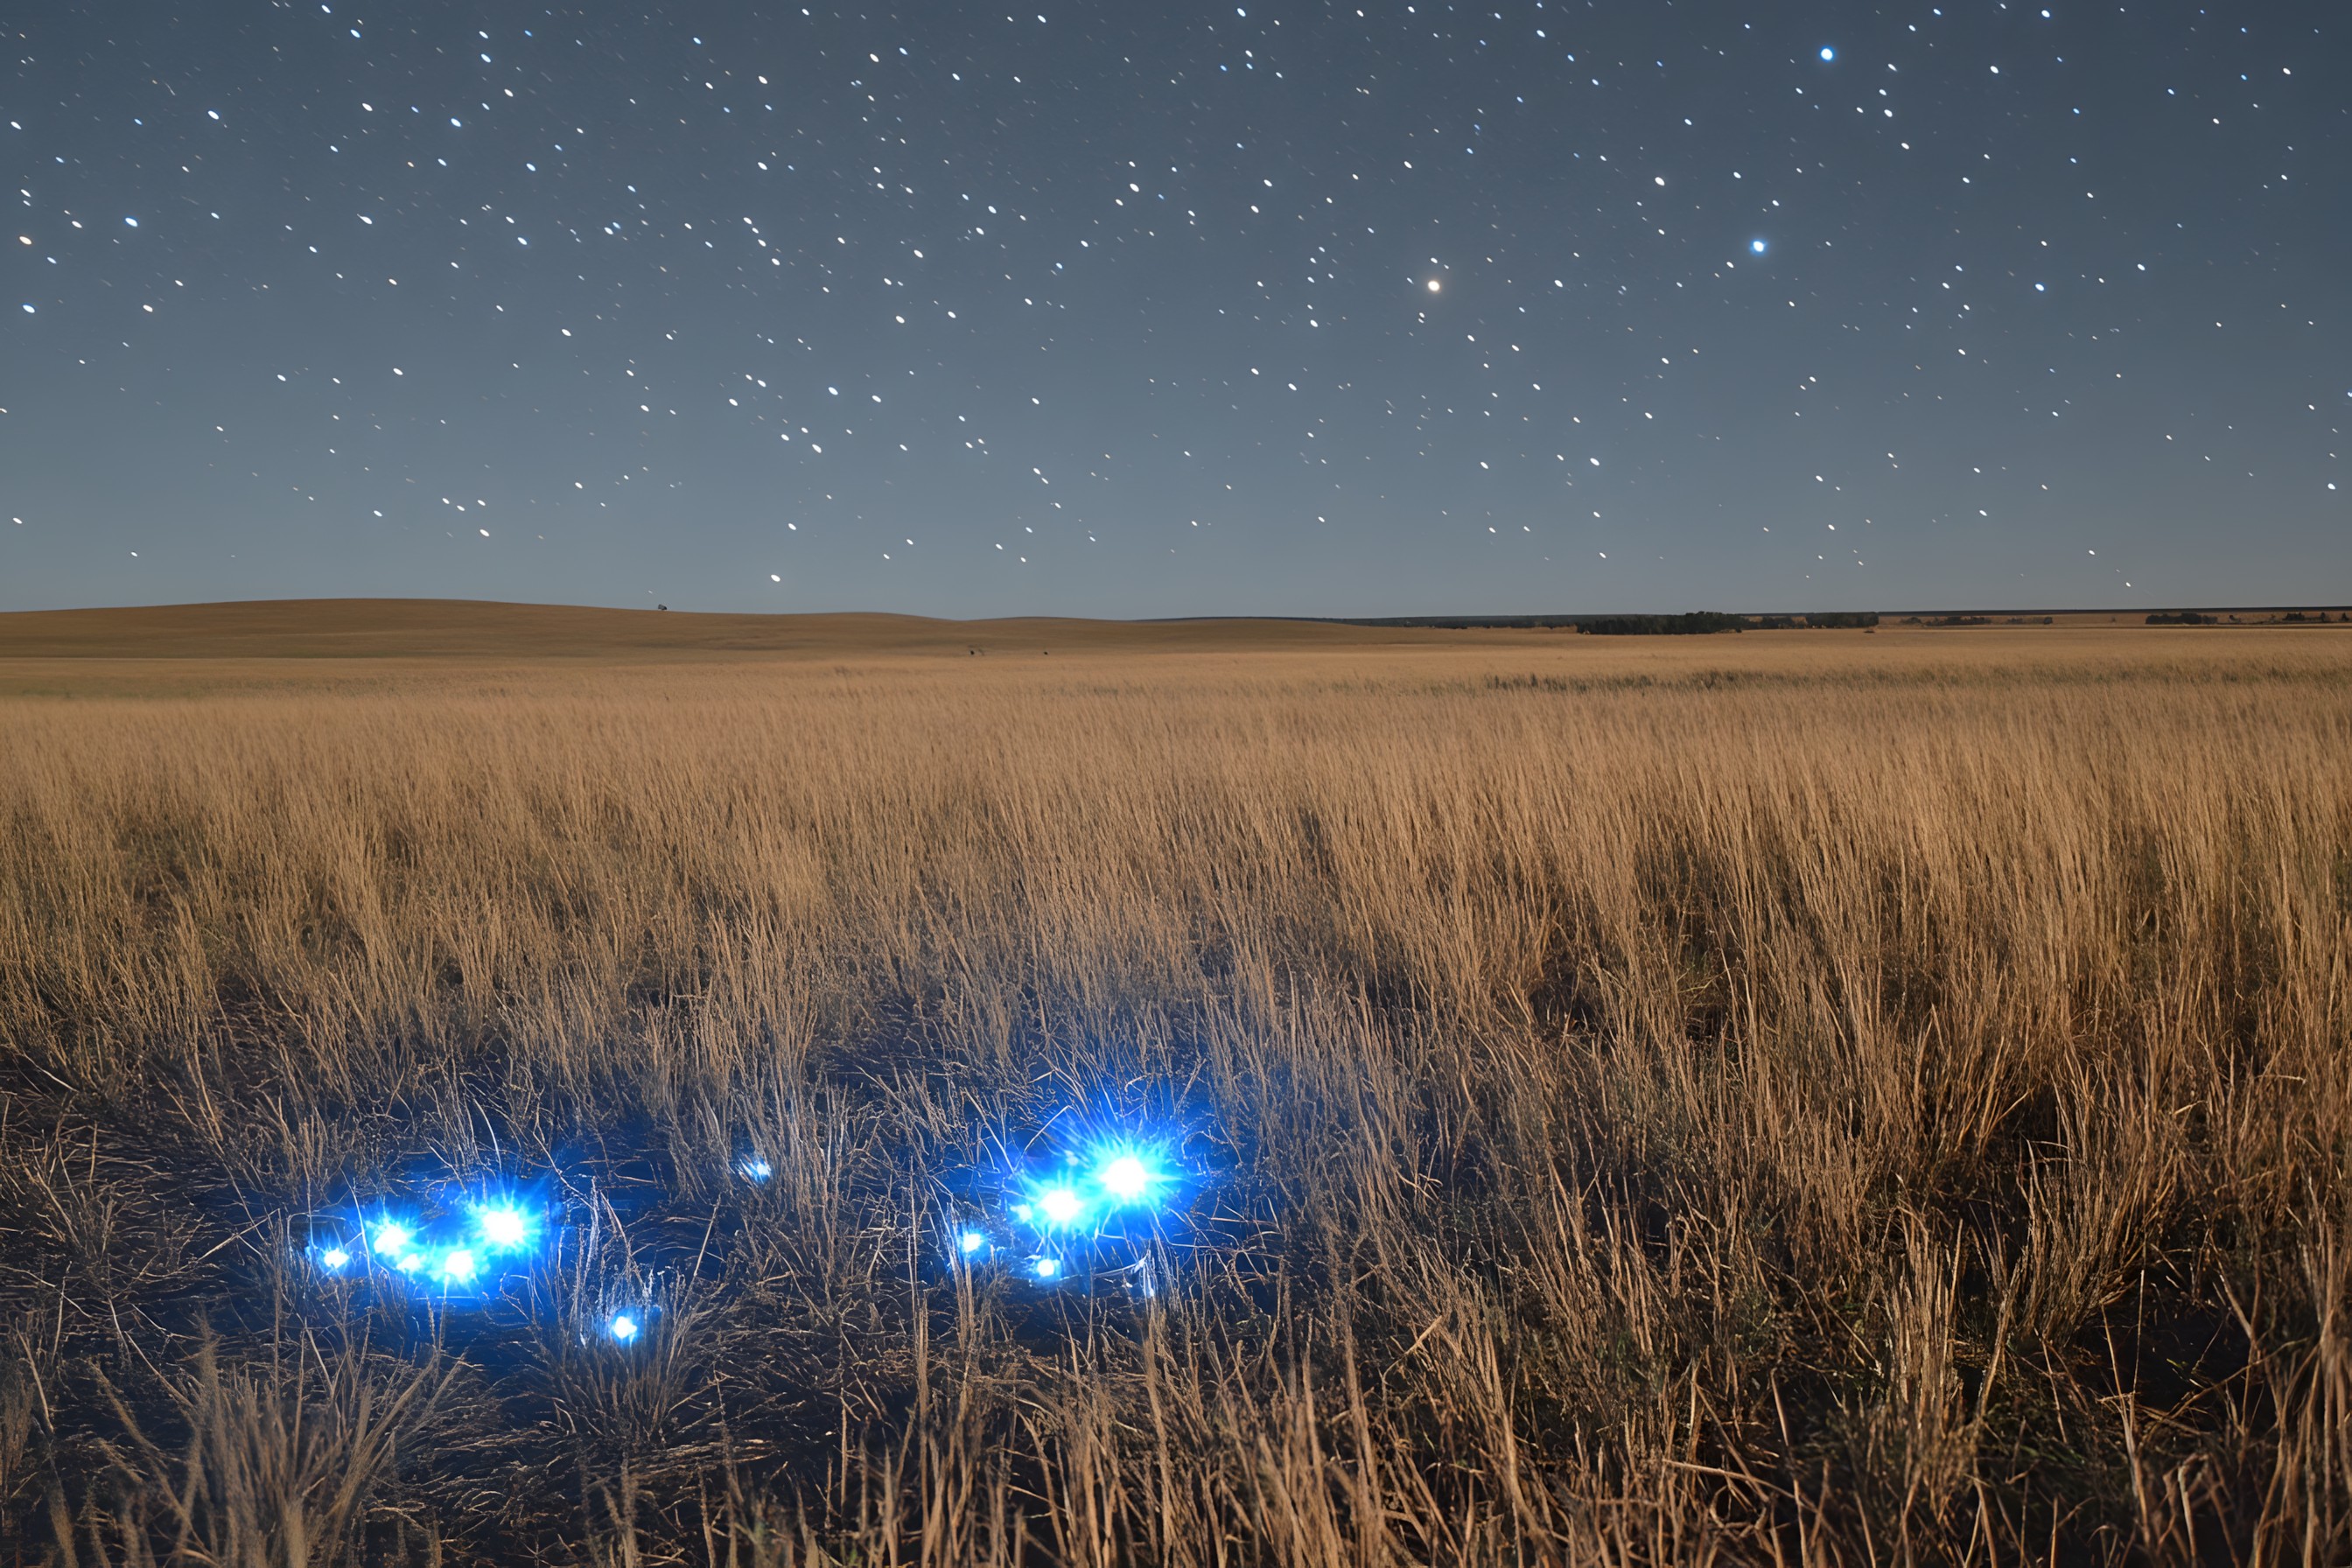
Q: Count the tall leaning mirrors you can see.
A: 0